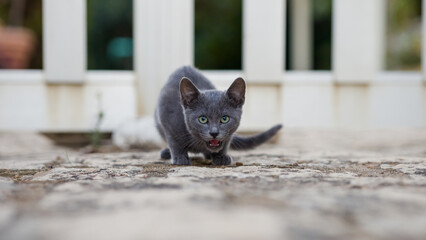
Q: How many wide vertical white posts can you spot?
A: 4